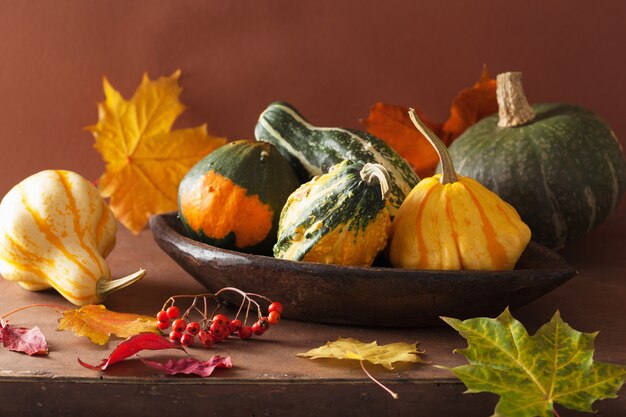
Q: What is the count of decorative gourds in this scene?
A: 6